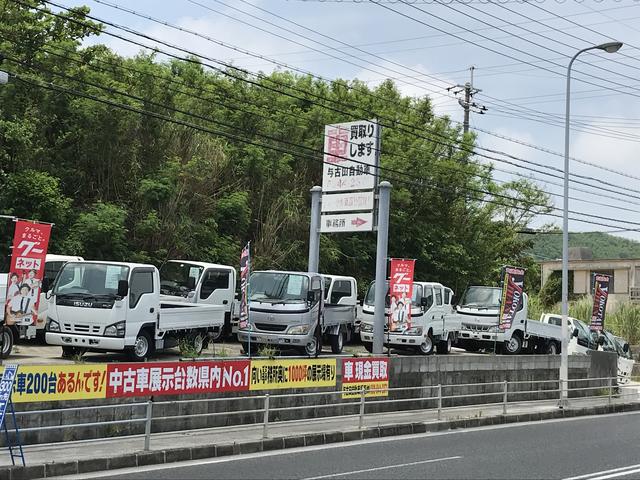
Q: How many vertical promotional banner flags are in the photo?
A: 5